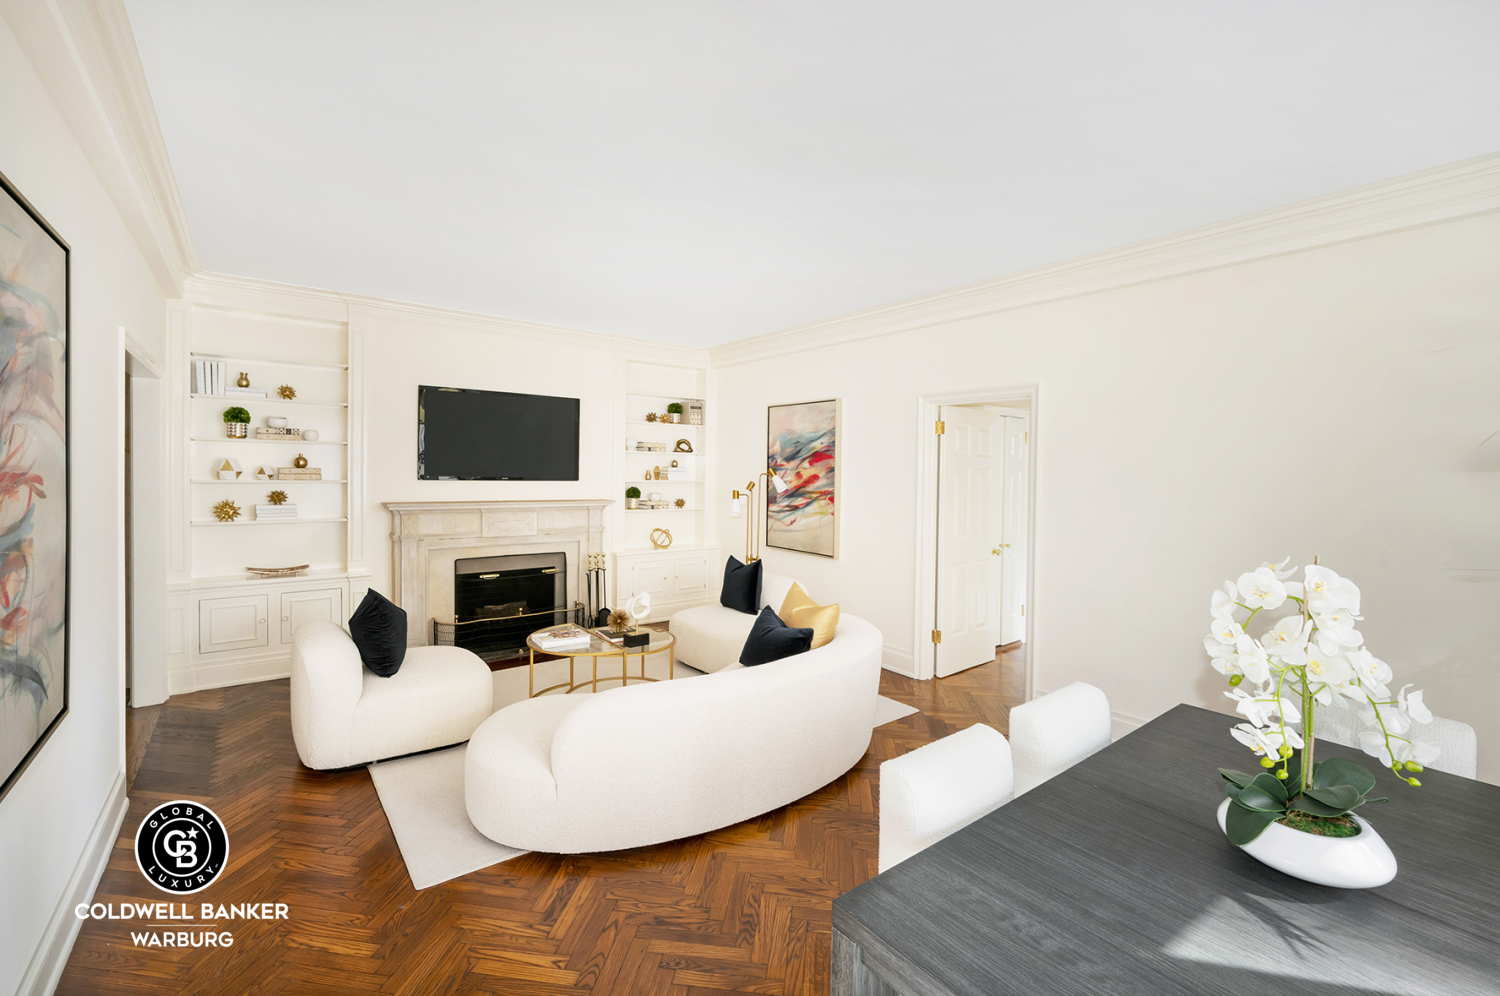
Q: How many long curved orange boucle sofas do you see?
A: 0